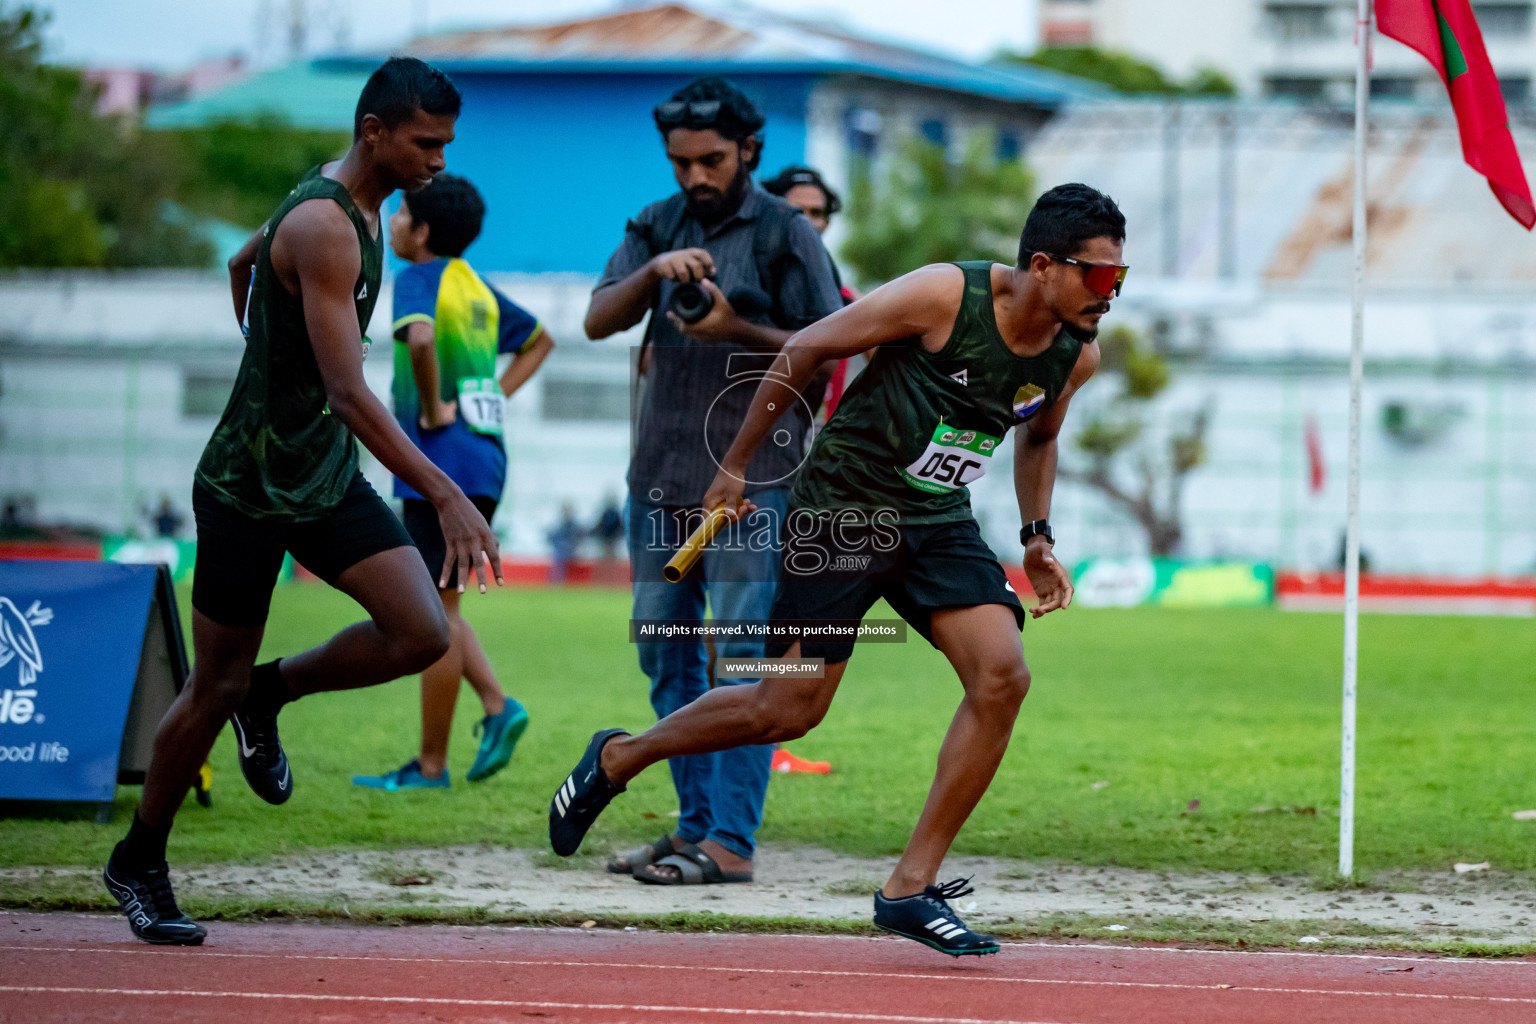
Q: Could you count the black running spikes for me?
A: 4